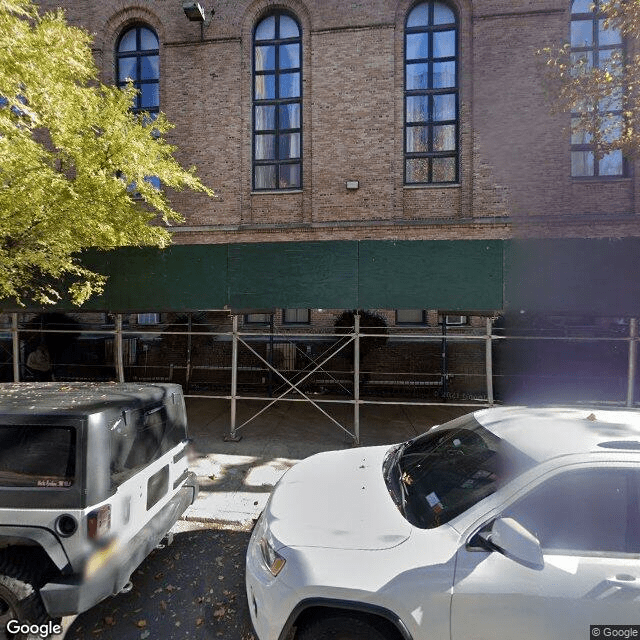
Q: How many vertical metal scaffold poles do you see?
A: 6